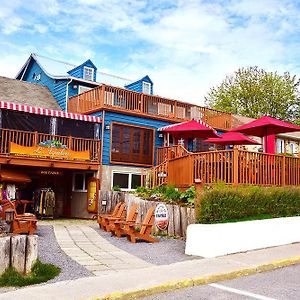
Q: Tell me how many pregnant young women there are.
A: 0